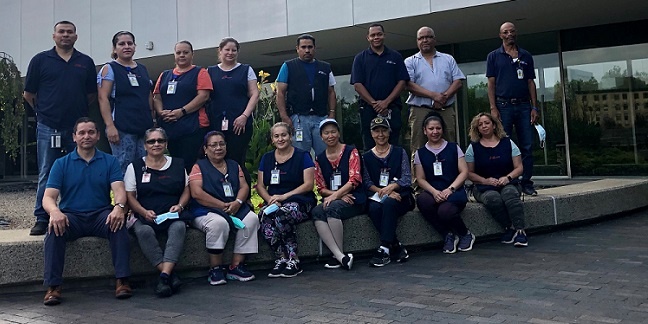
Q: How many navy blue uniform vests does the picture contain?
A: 11